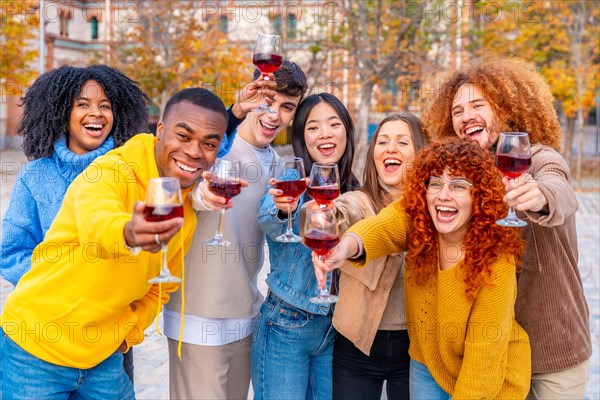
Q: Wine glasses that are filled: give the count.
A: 7